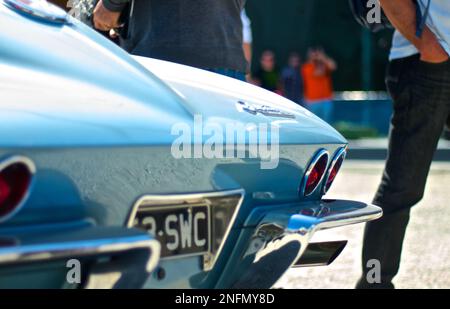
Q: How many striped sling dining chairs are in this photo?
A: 0